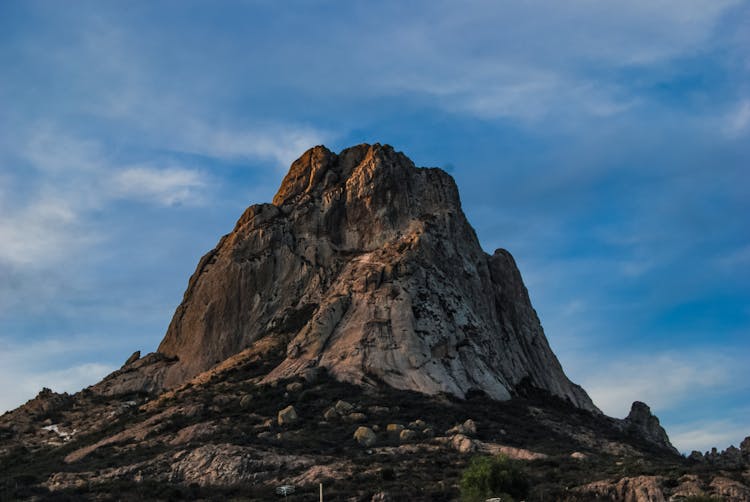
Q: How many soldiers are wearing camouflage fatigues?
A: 0